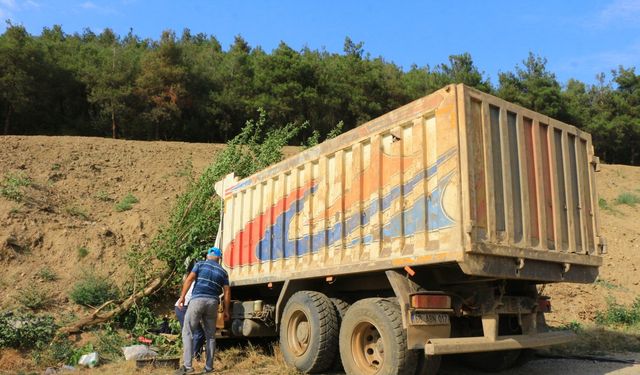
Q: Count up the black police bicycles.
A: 0